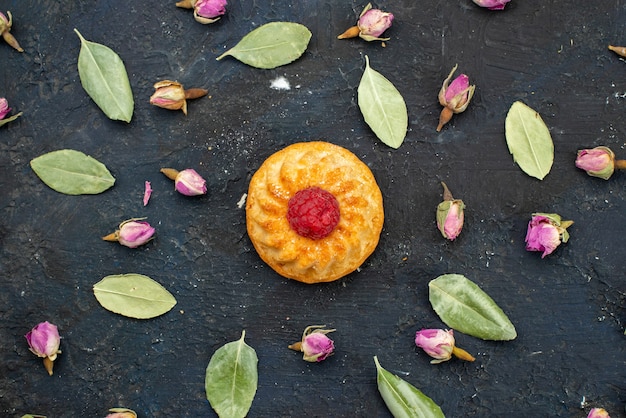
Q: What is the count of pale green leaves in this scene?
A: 9